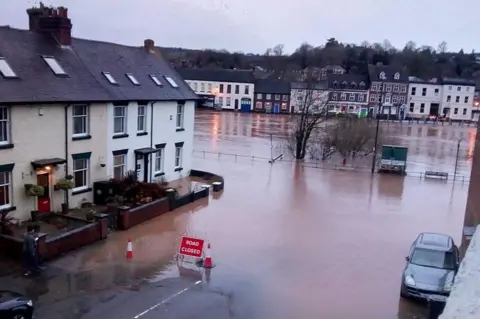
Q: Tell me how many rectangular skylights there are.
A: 6